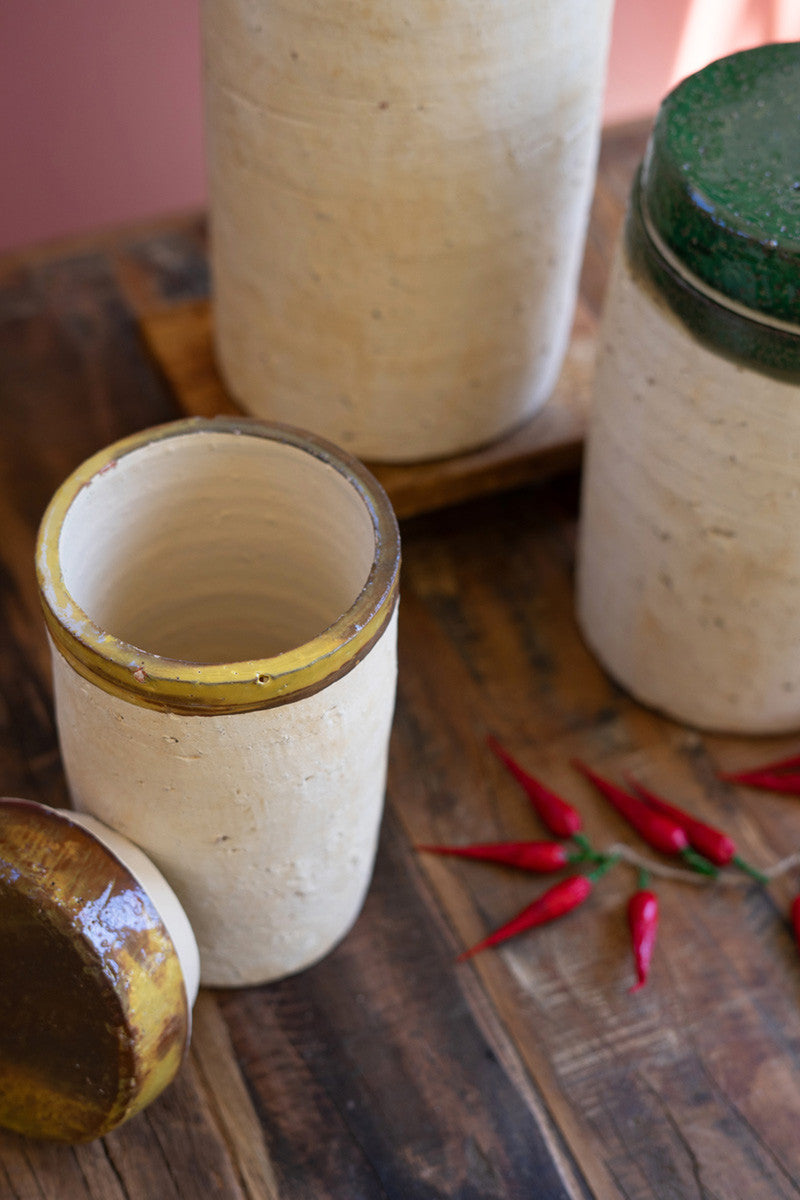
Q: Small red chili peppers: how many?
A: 9